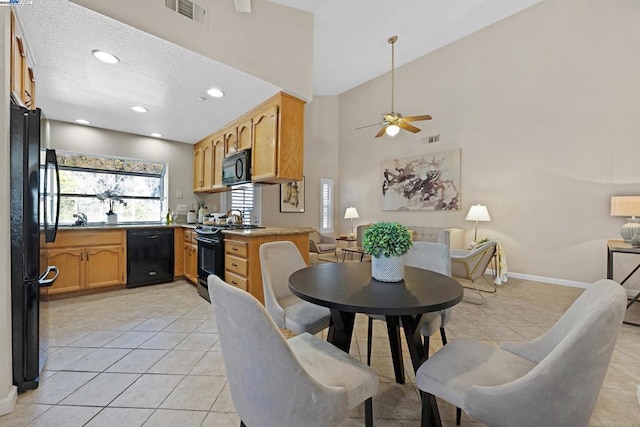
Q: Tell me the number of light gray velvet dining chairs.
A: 4